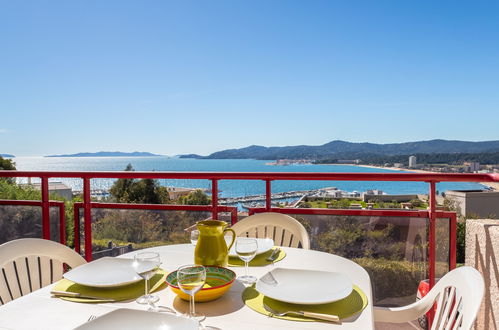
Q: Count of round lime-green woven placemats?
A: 3